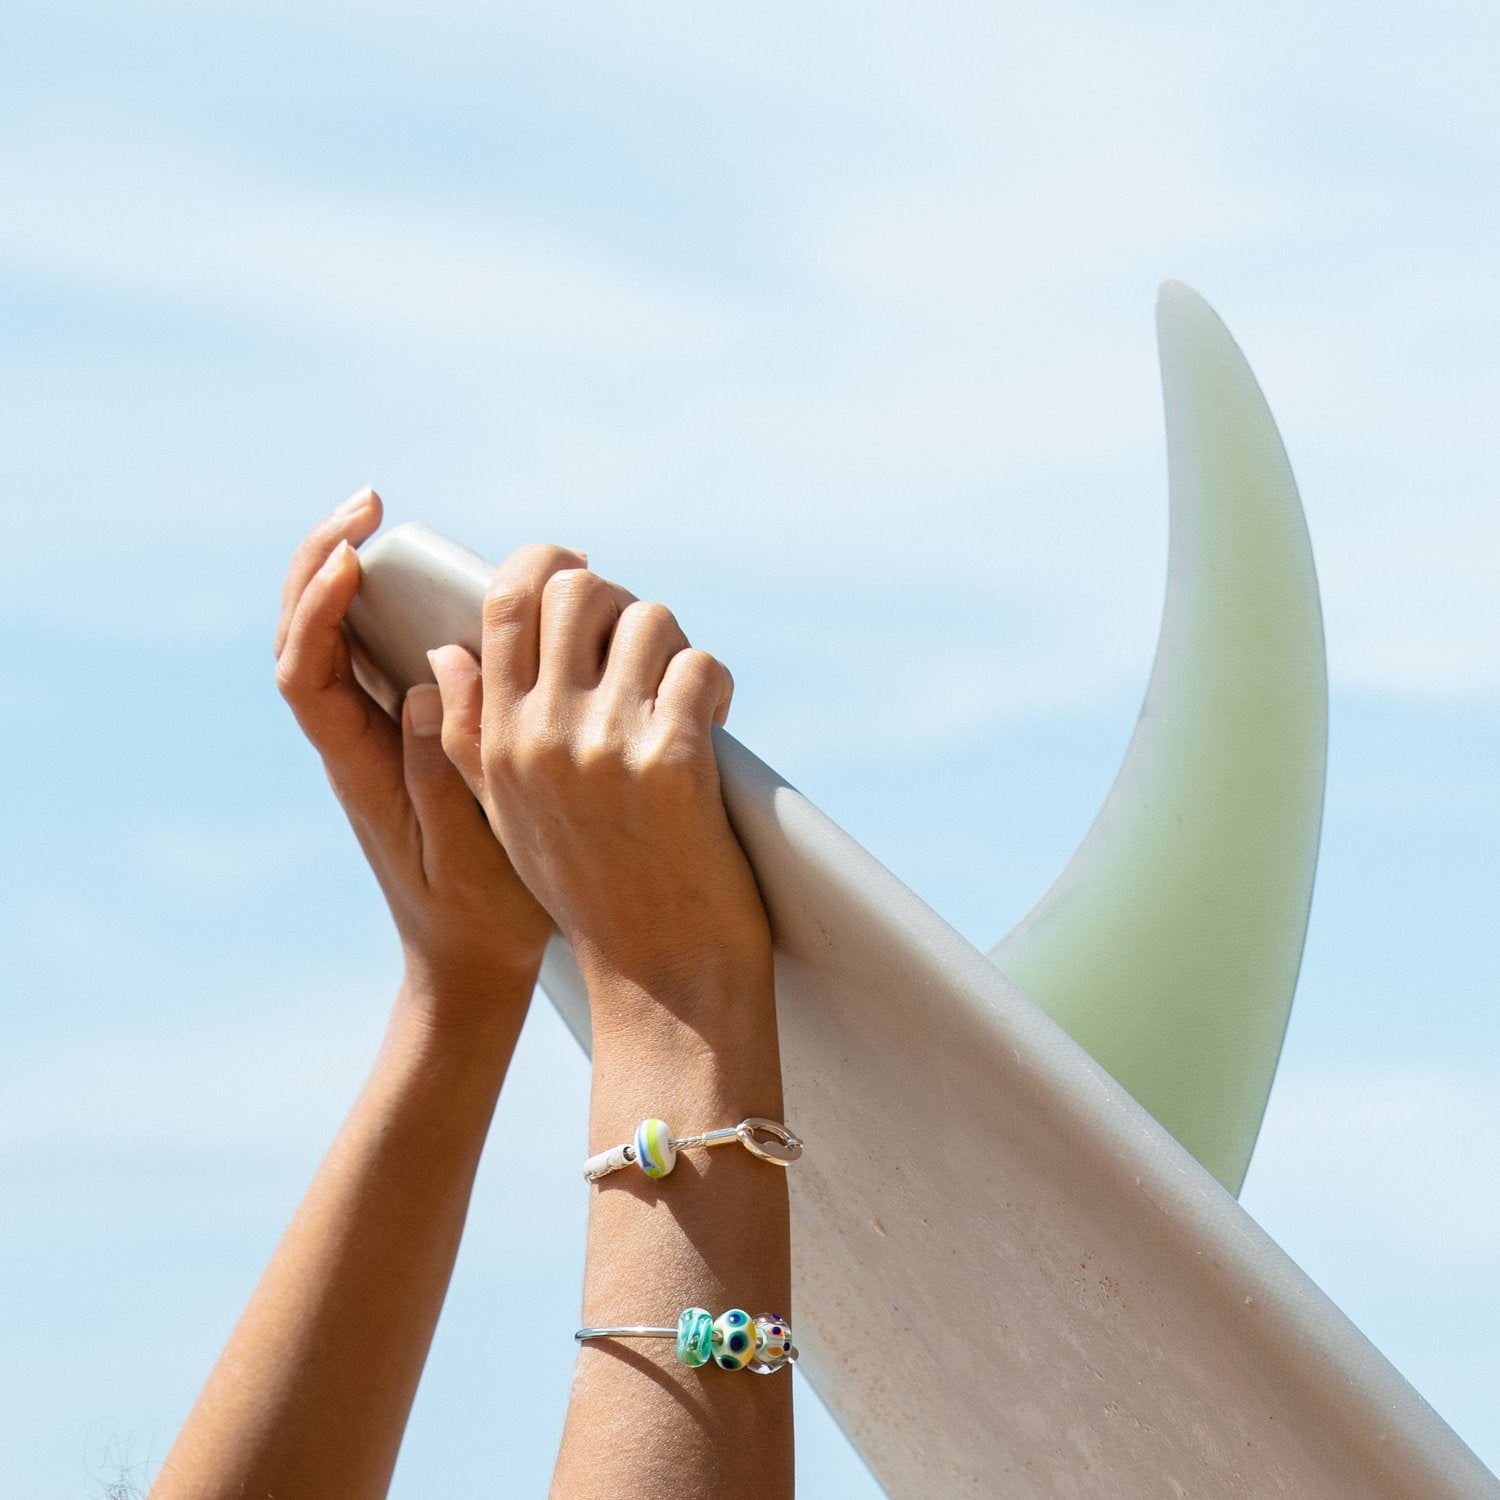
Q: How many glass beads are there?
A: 4